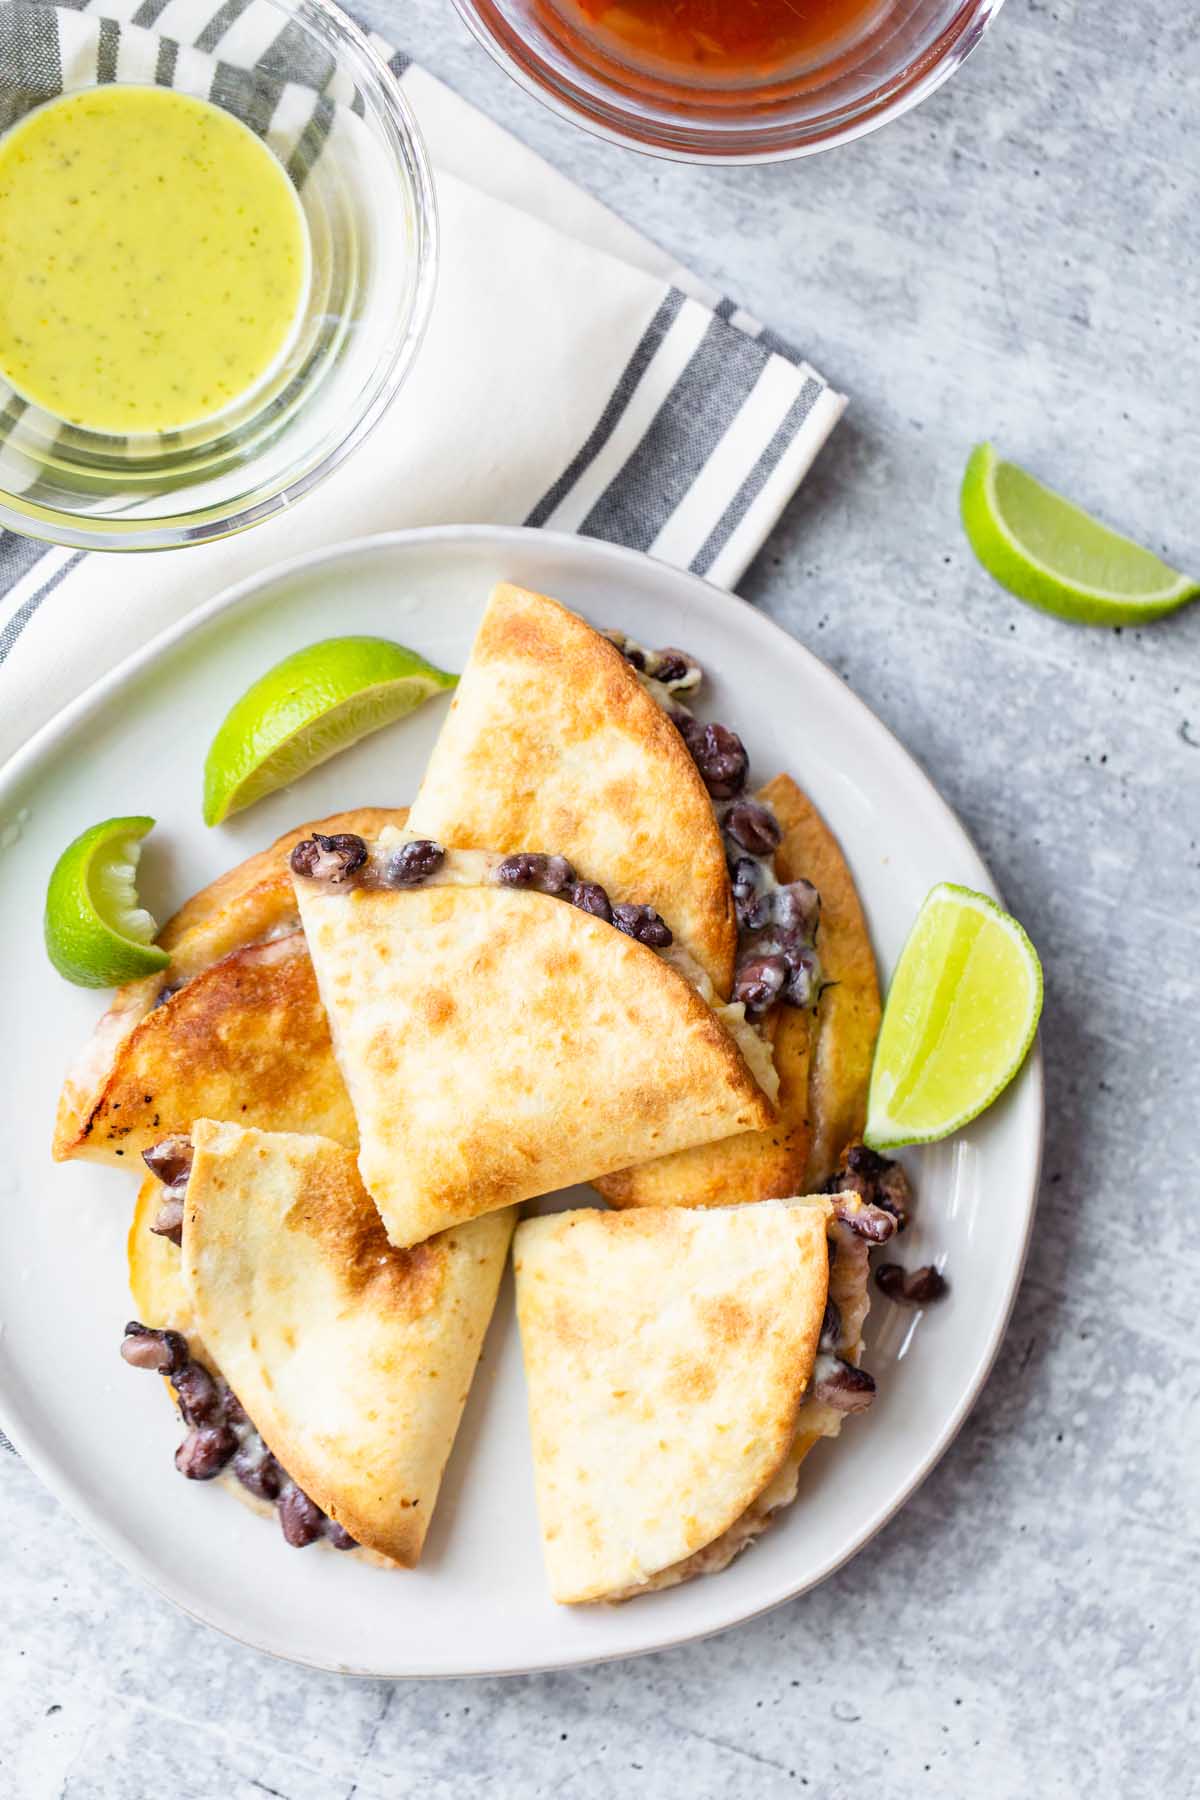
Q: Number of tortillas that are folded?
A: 6